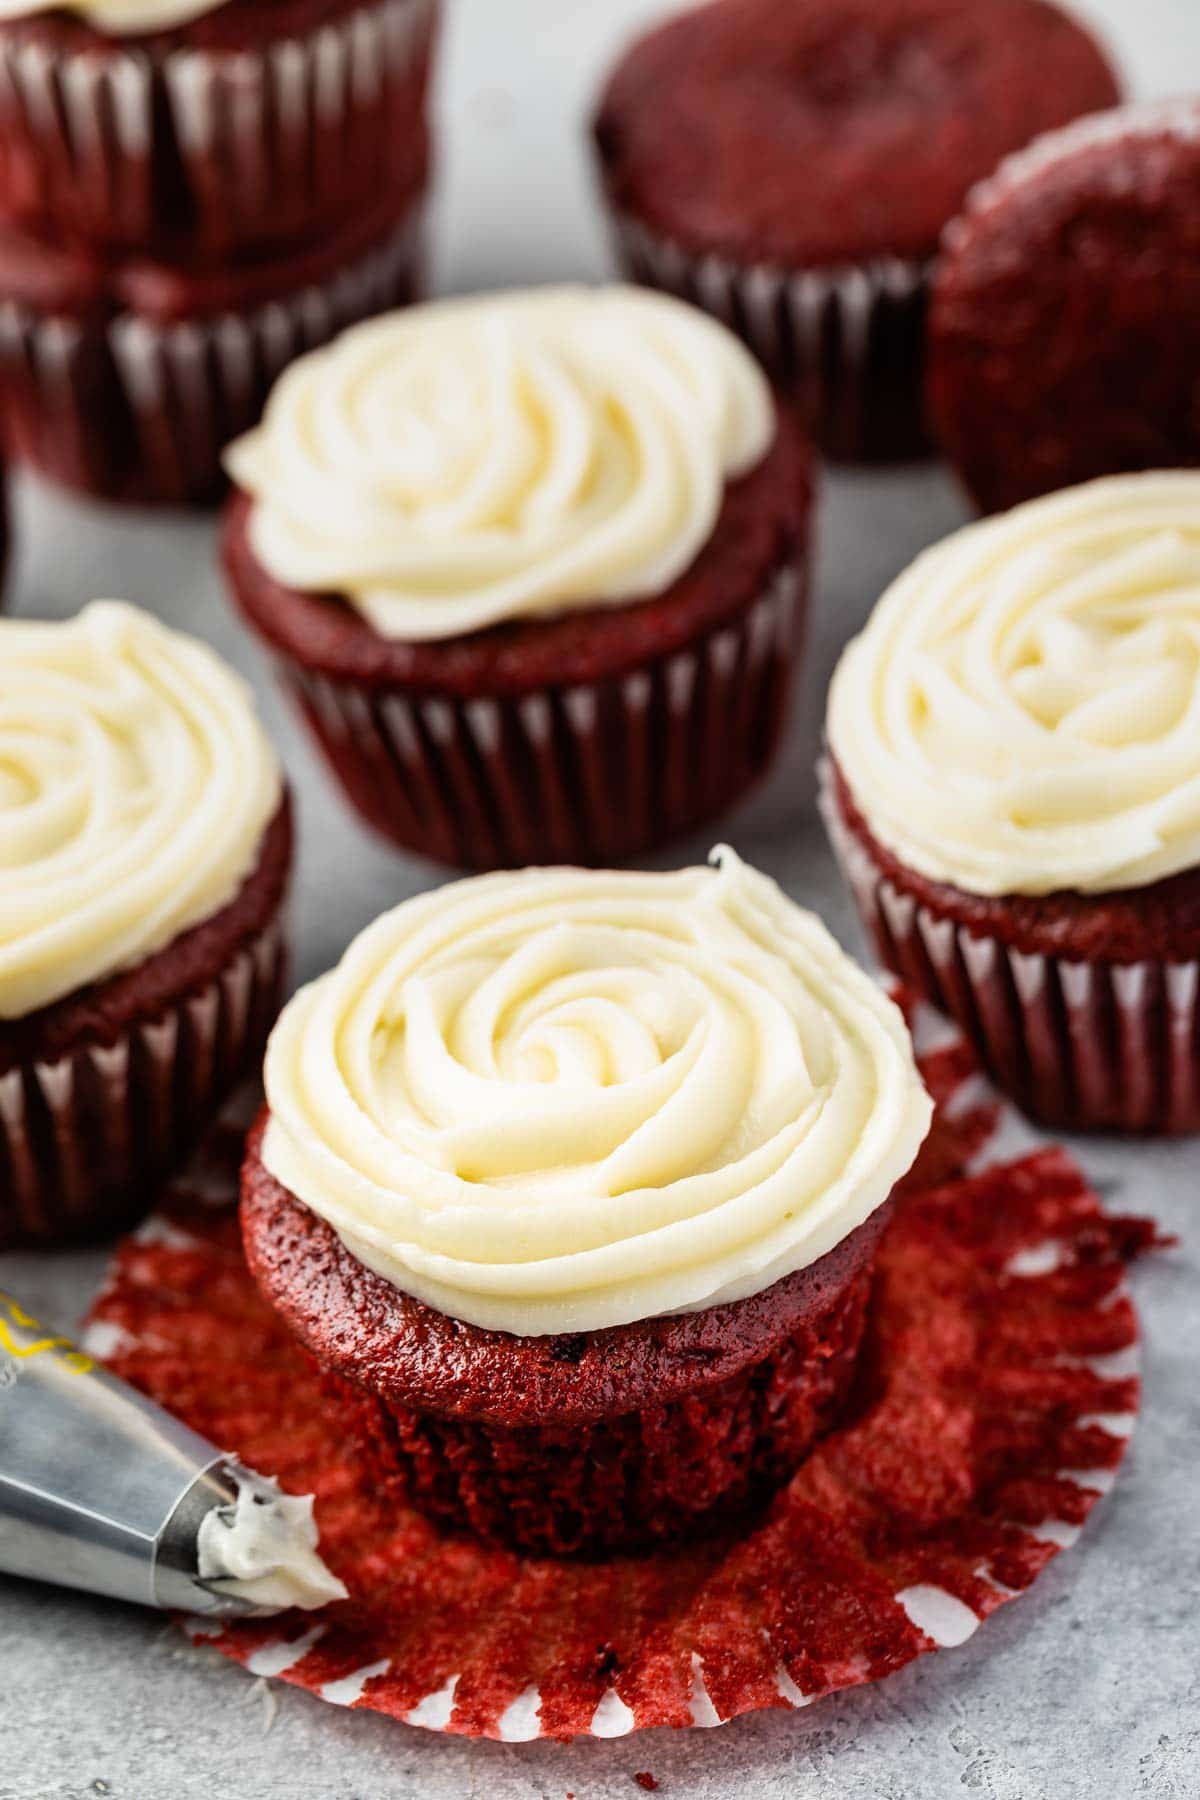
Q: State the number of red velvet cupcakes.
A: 8